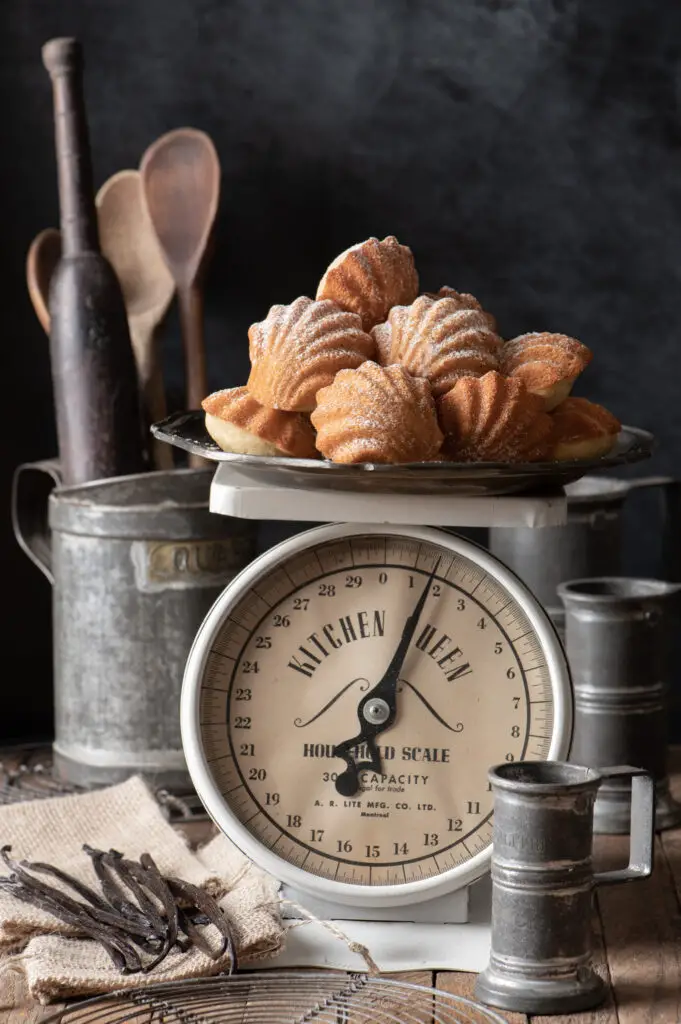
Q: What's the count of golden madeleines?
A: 9